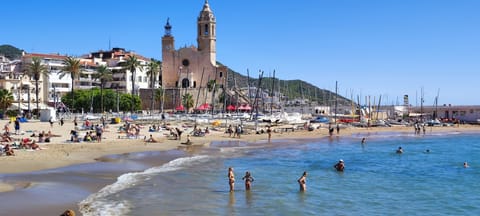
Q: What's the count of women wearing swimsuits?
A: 3